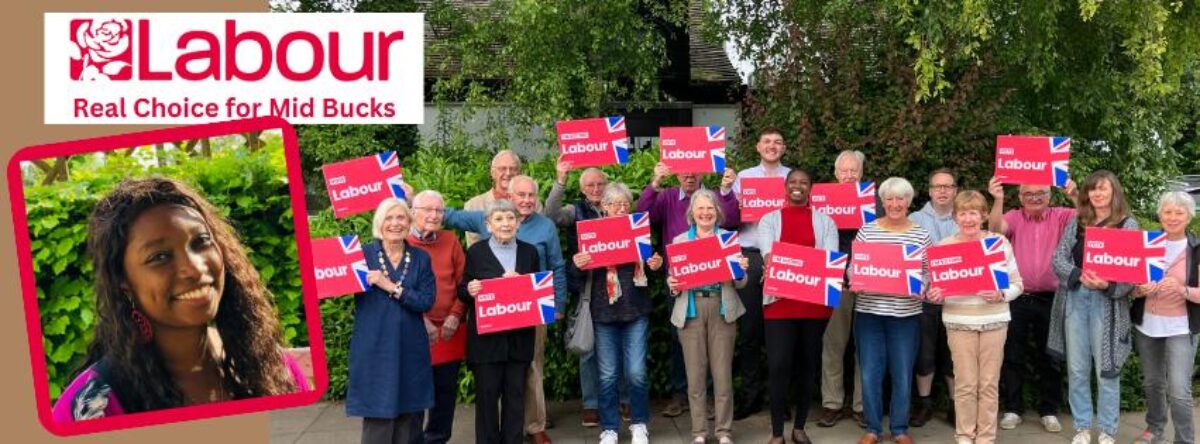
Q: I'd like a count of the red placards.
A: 14